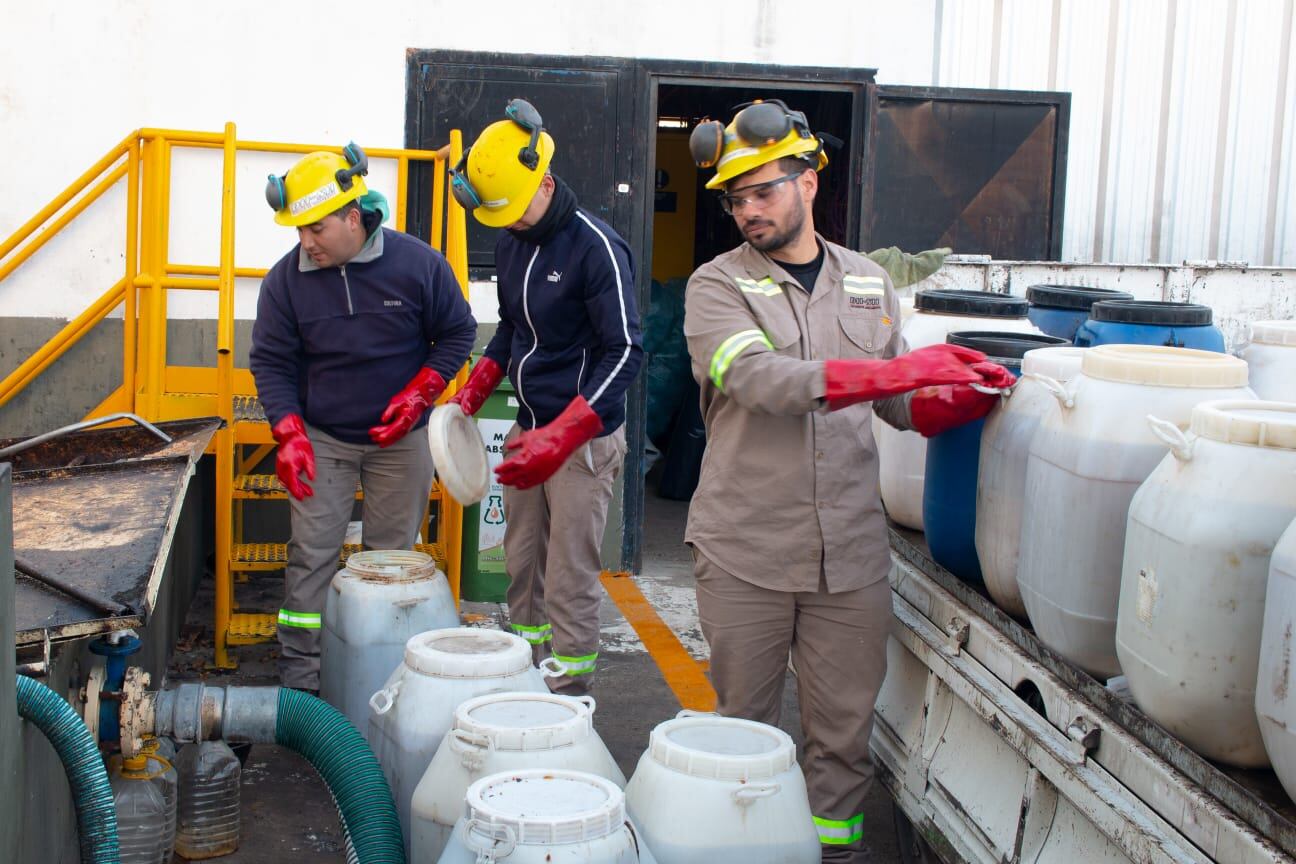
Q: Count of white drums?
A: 11